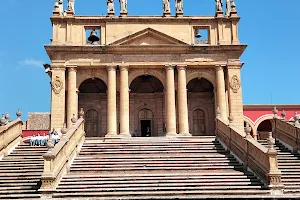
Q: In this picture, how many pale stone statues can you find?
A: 8